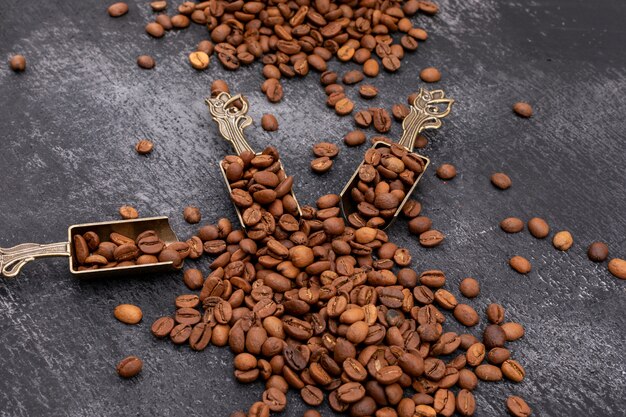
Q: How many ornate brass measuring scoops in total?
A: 3